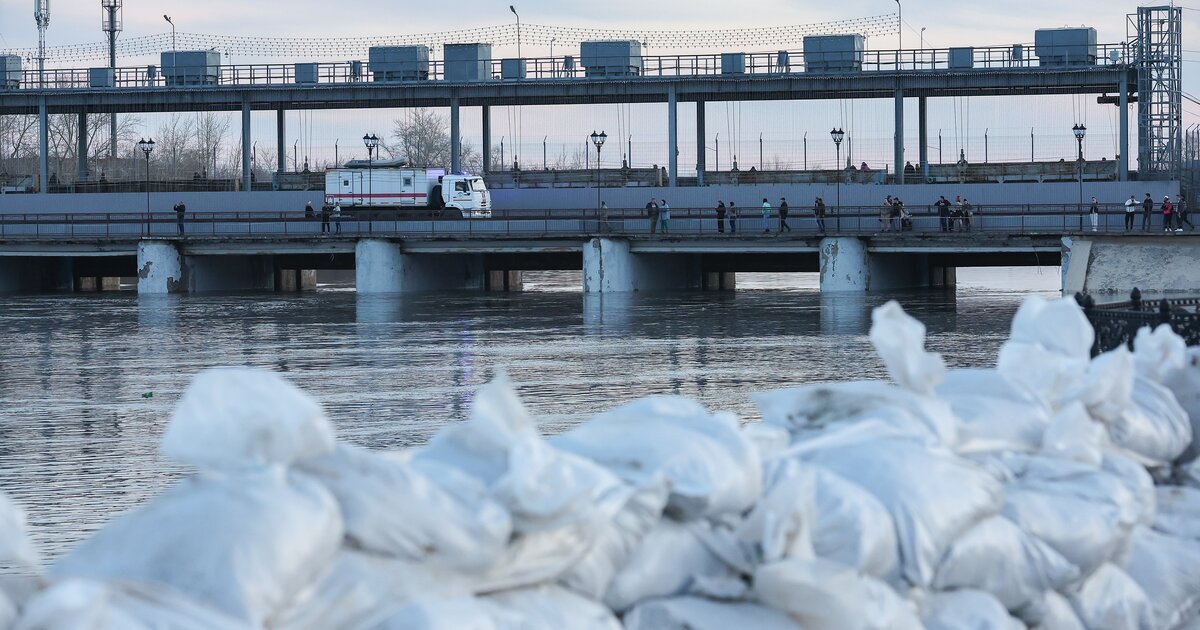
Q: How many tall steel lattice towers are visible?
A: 1